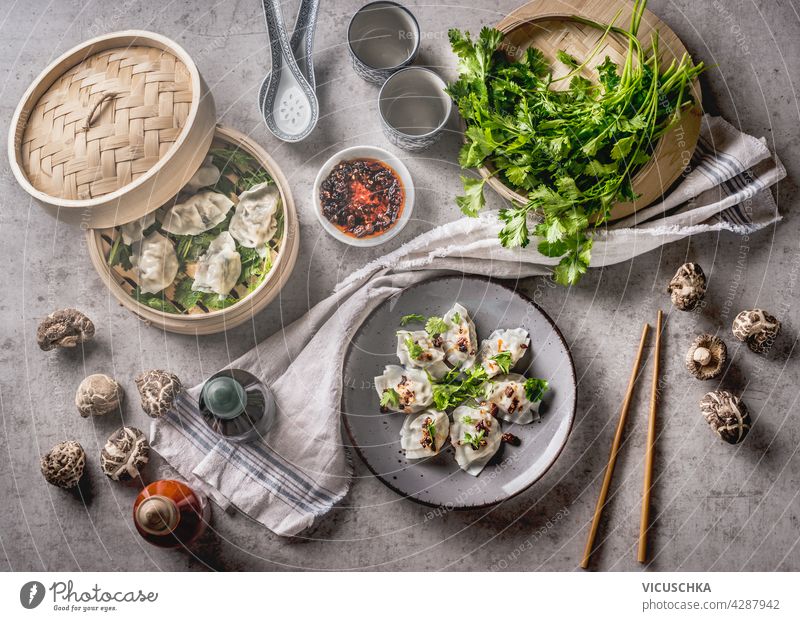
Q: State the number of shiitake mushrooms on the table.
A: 9